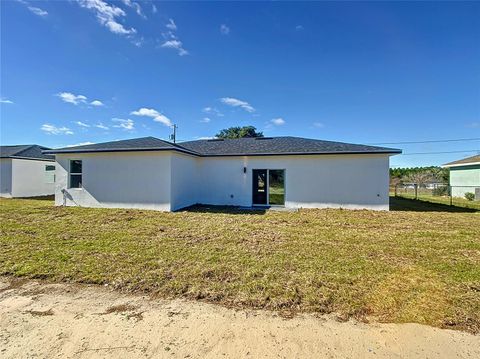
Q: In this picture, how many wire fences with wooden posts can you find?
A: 1